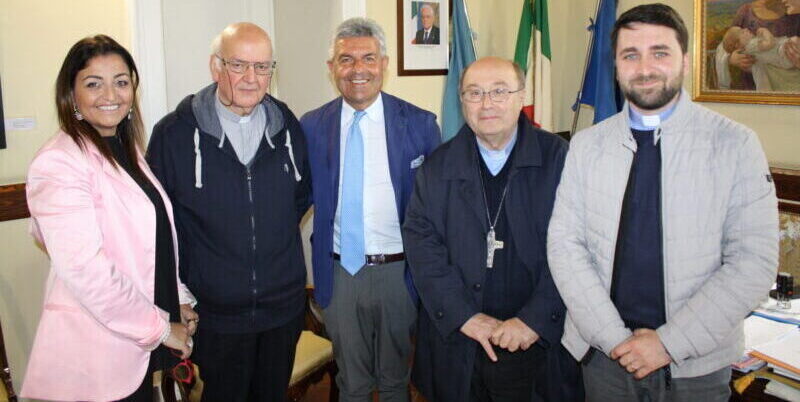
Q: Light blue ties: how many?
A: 1